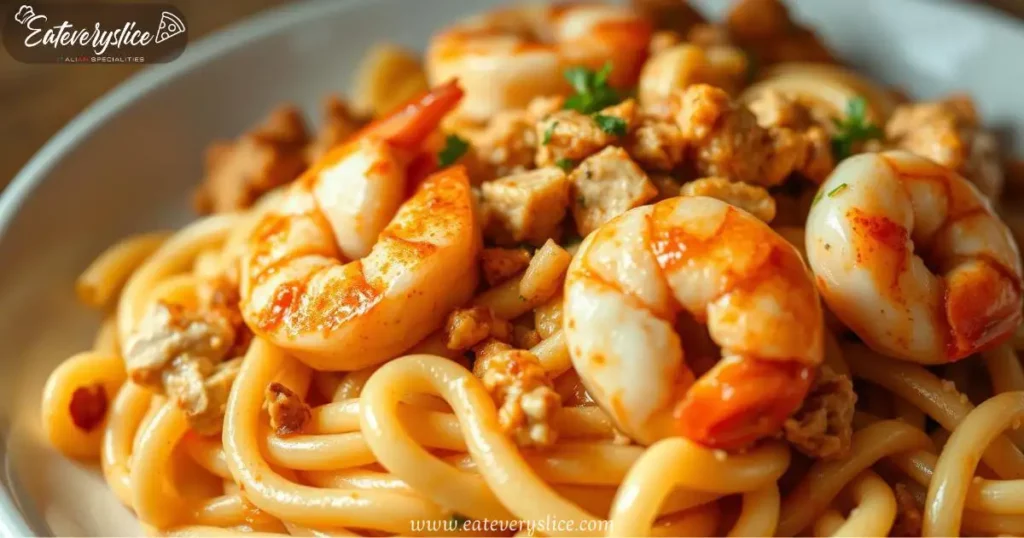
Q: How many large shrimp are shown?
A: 4